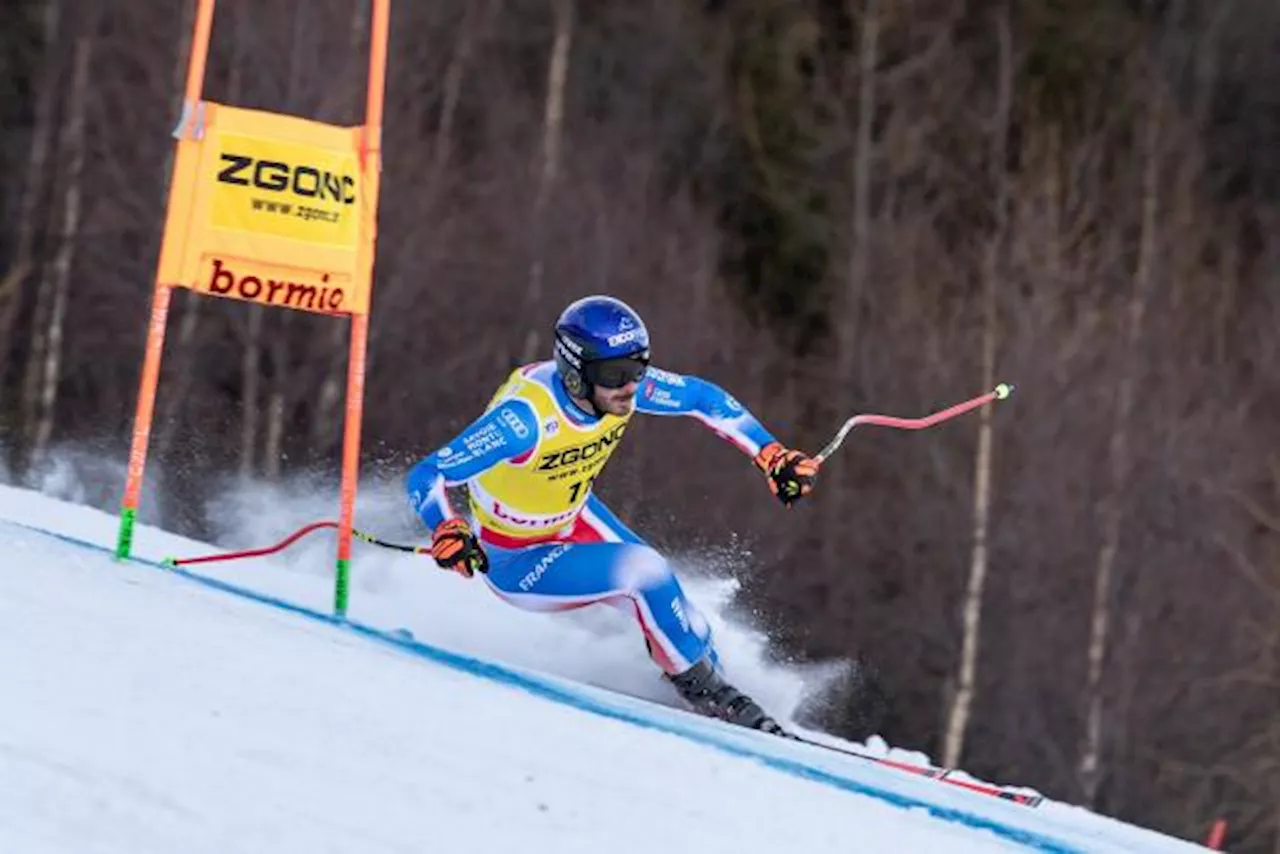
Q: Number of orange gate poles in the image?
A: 2